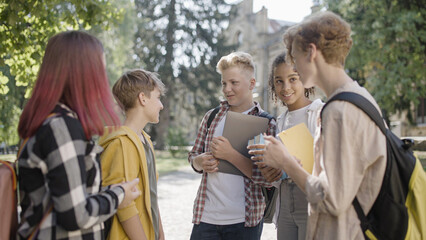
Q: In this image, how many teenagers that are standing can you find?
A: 5